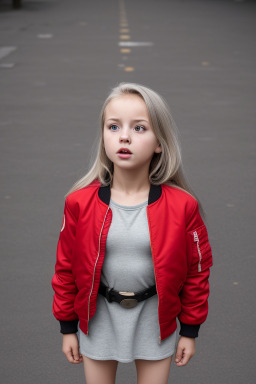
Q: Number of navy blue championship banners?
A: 0